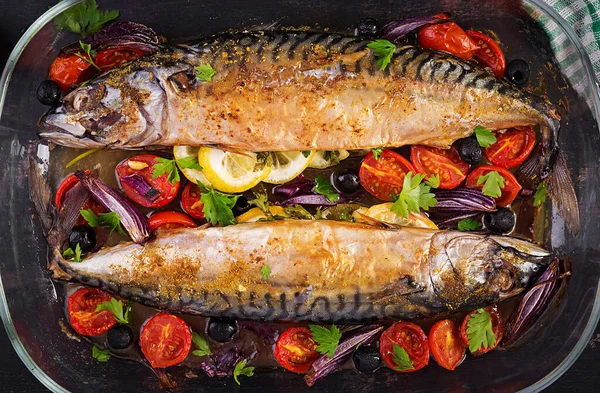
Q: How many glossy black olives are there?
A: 11